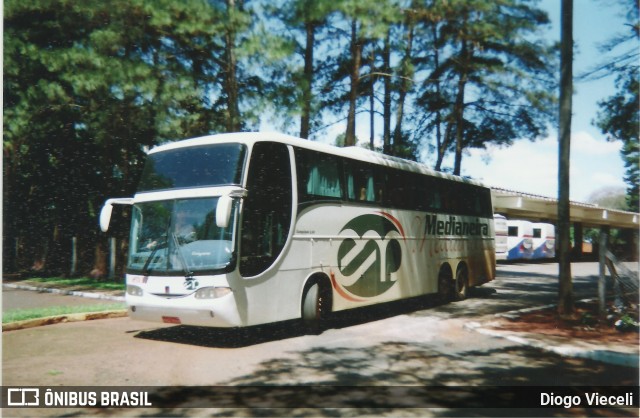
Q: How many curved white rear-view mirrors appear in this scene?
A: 2